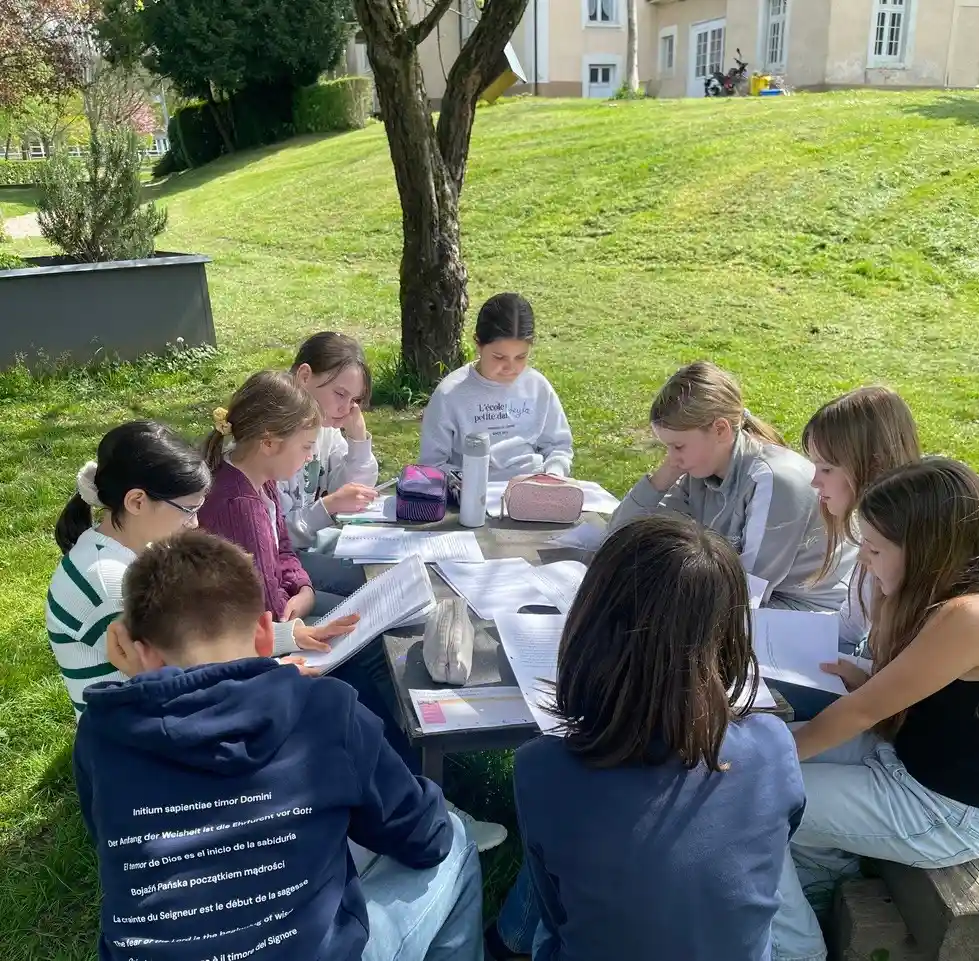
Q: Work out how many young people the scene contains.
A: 9